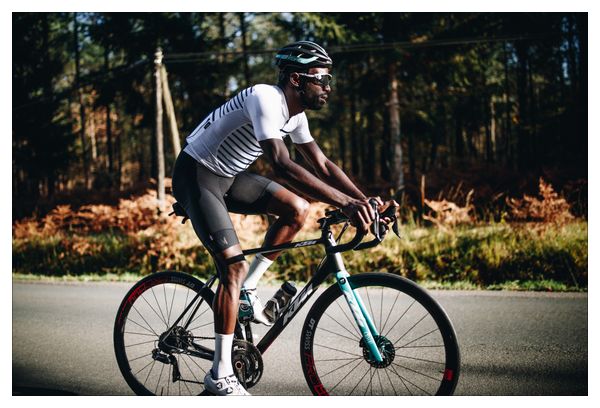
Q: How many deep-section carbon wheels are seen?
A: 2